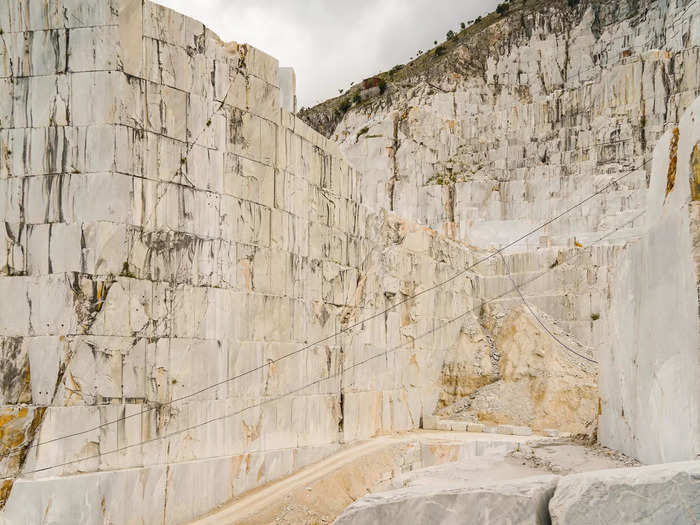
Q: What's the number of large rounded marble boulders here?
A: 2